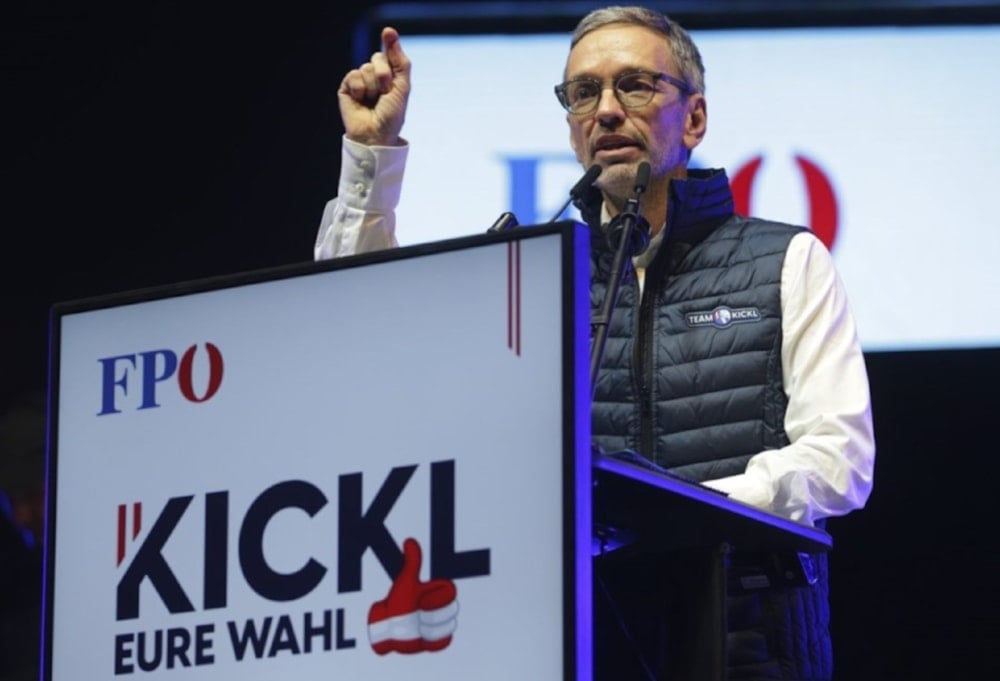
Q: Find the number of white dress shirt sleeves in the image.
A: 2